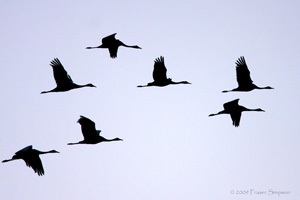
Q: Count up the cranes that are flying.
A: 7